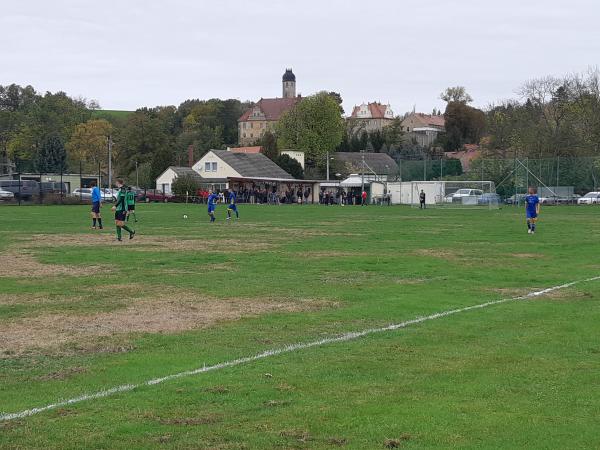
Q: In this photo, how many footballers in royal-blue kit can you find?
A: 3